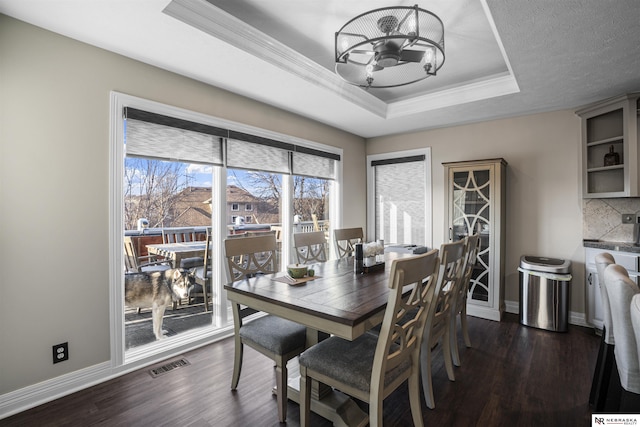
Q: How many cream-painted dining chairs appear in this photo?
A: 6